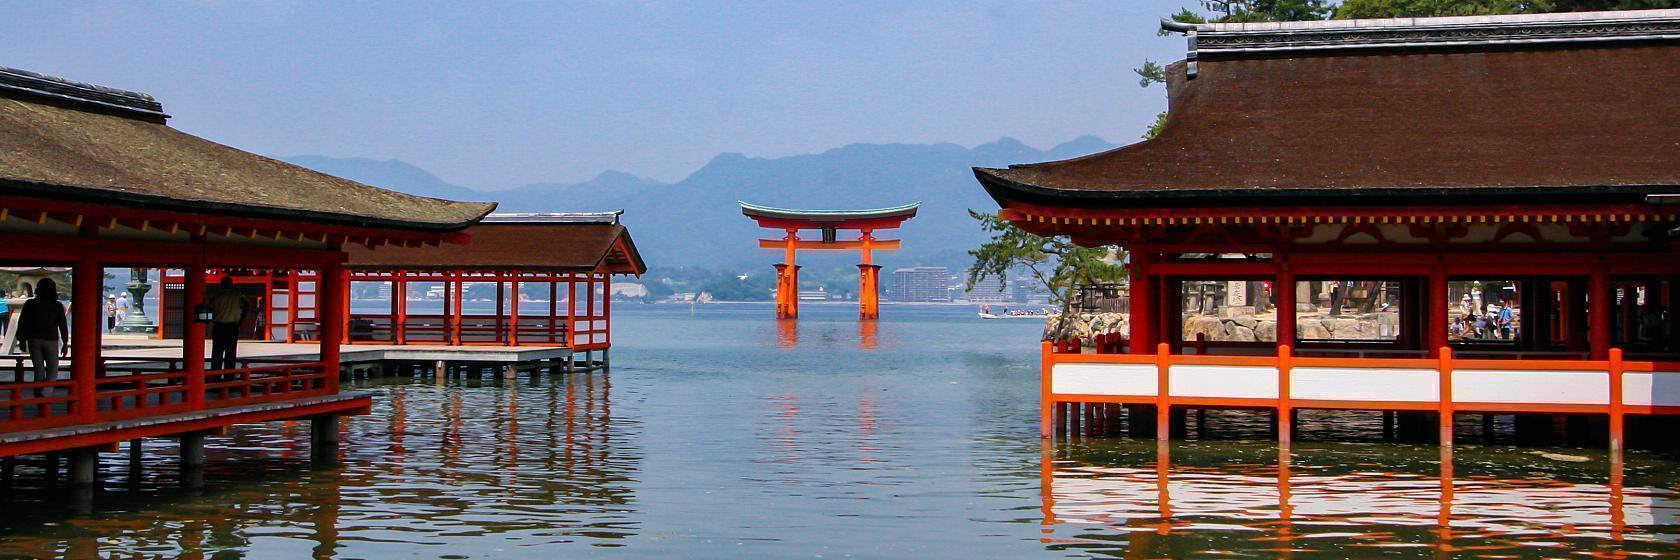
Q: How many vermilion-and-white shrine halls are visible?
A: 3